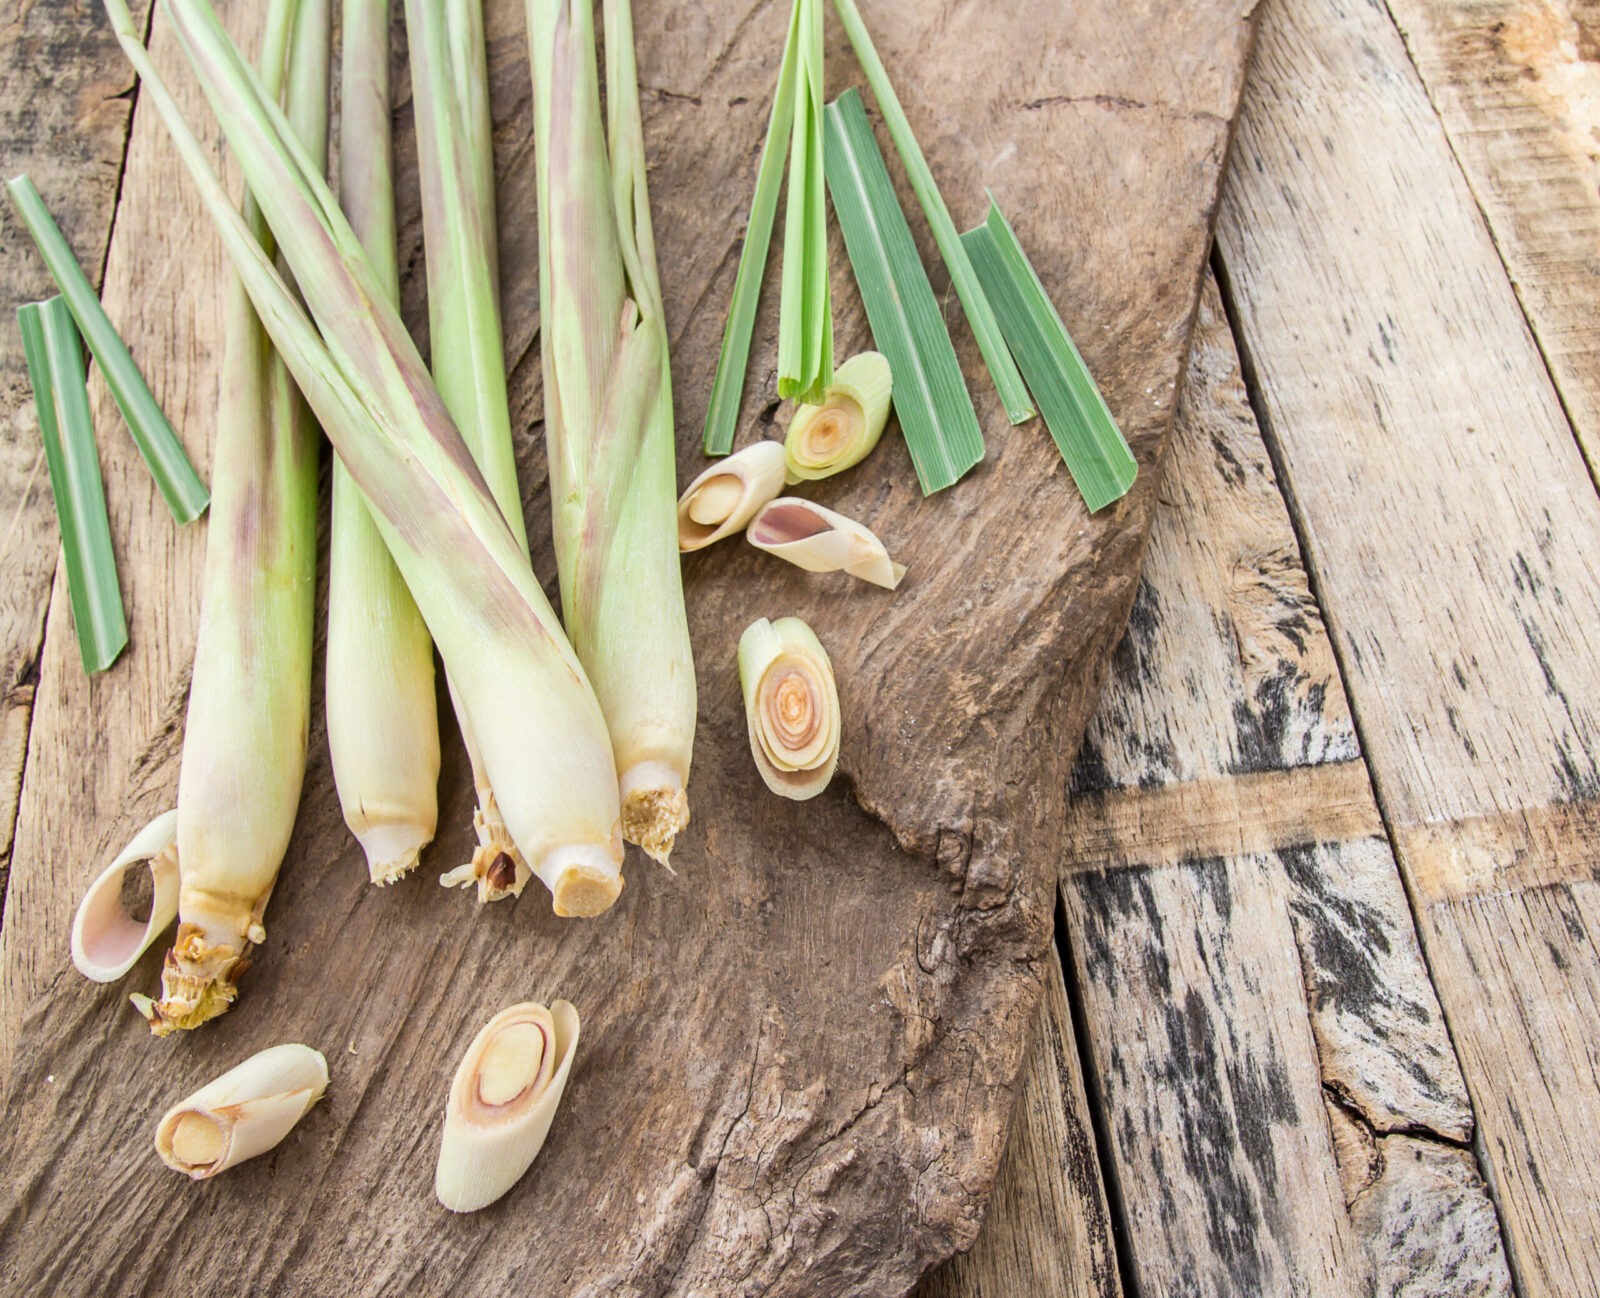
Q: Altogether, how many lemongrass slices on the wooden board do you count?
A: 7